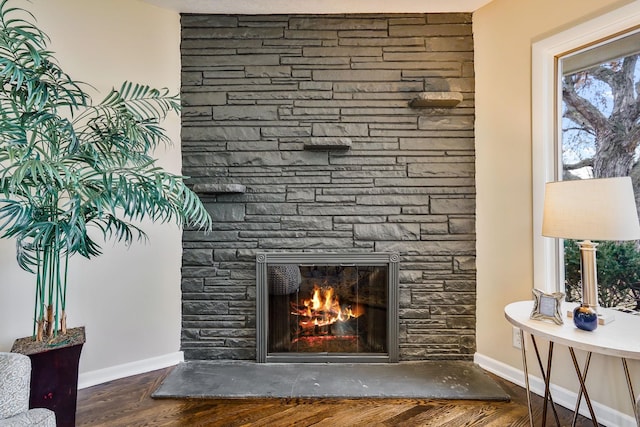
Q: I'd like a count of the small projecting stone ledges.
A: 3